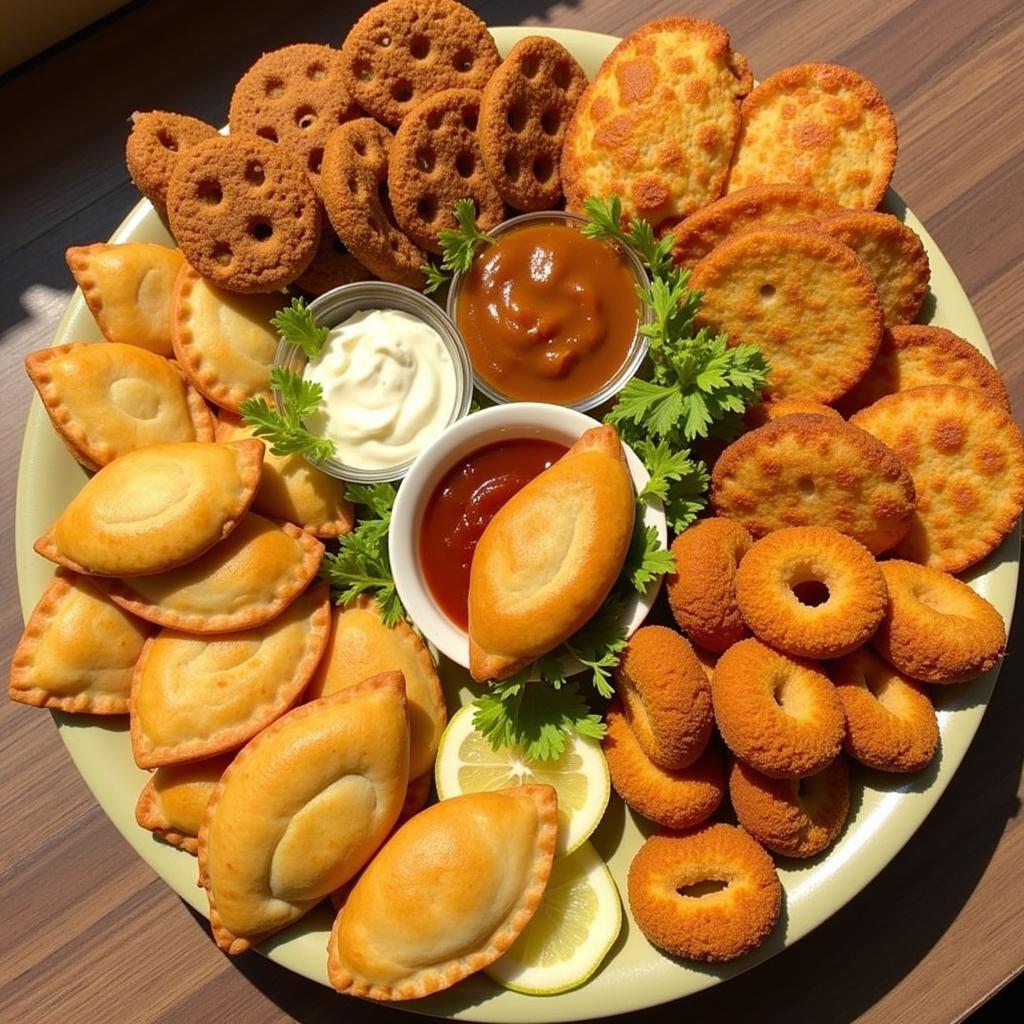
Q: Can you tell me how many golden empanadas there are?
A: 13